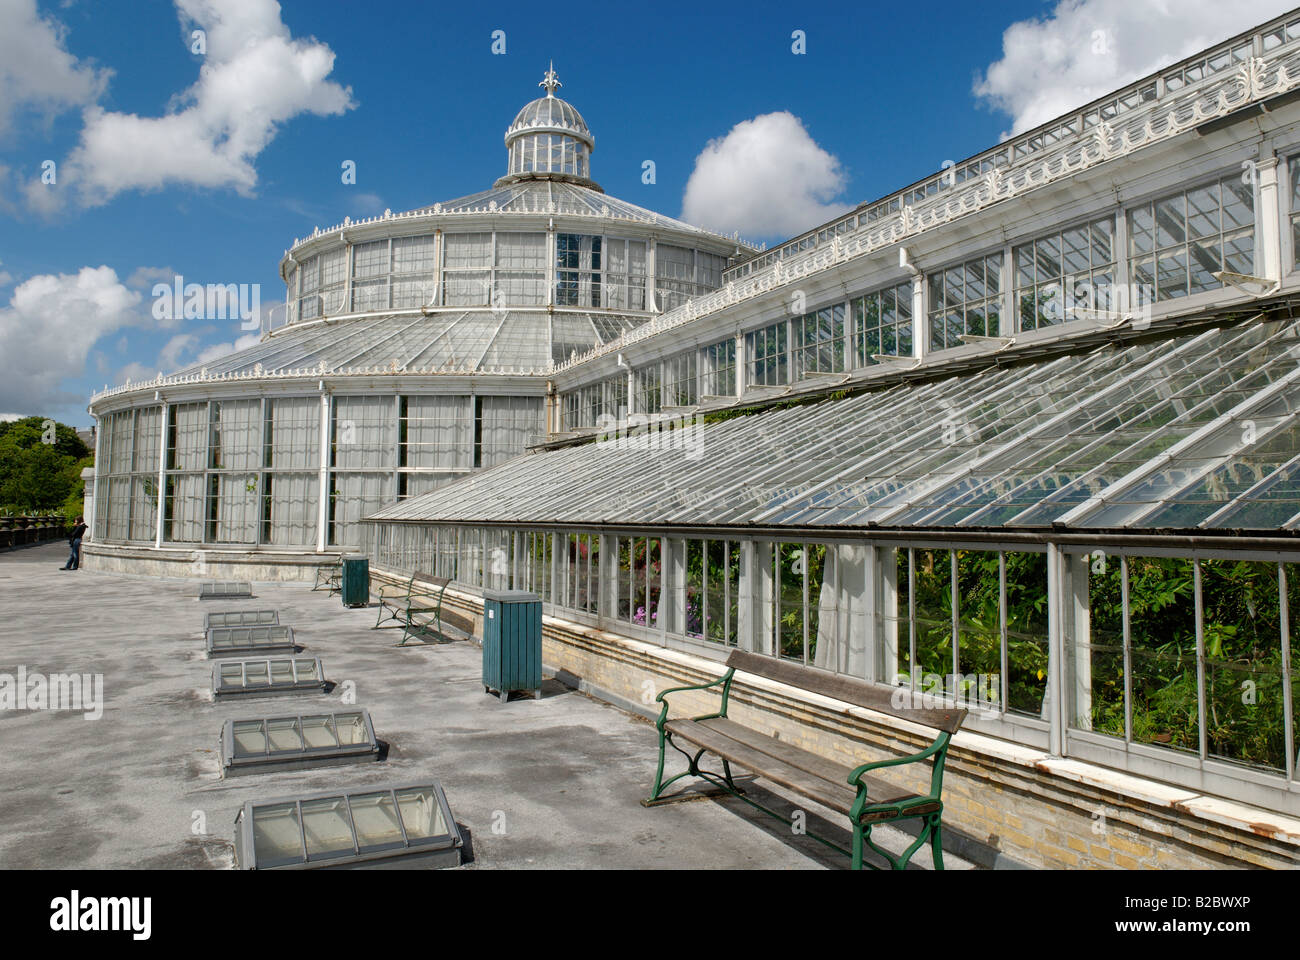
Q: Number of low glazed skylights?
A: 6